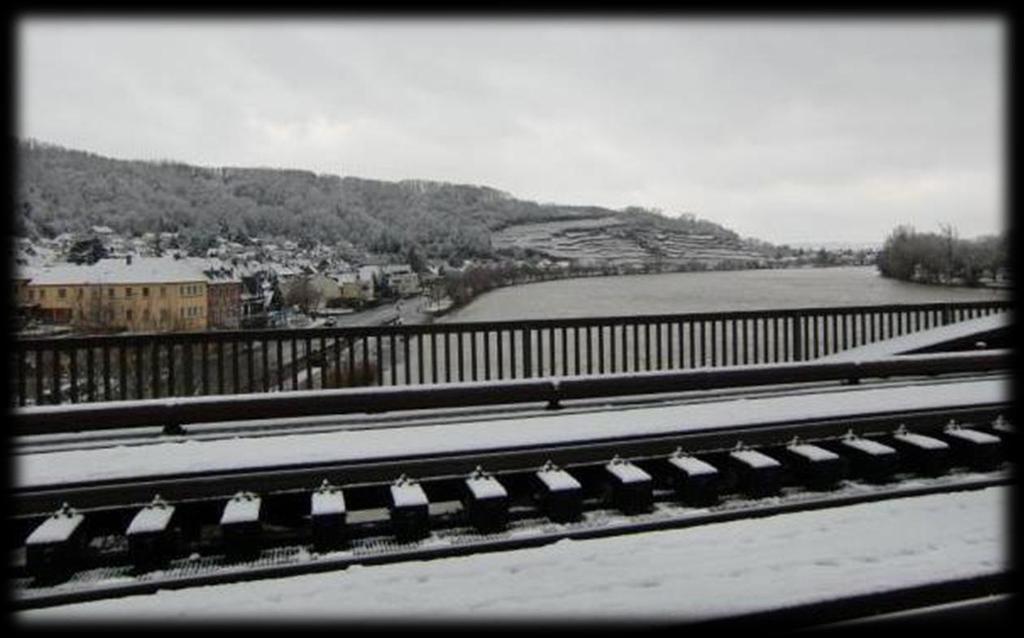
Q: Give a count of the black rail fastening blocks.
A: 15